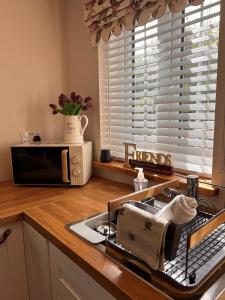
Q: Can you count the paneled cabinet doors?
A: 3